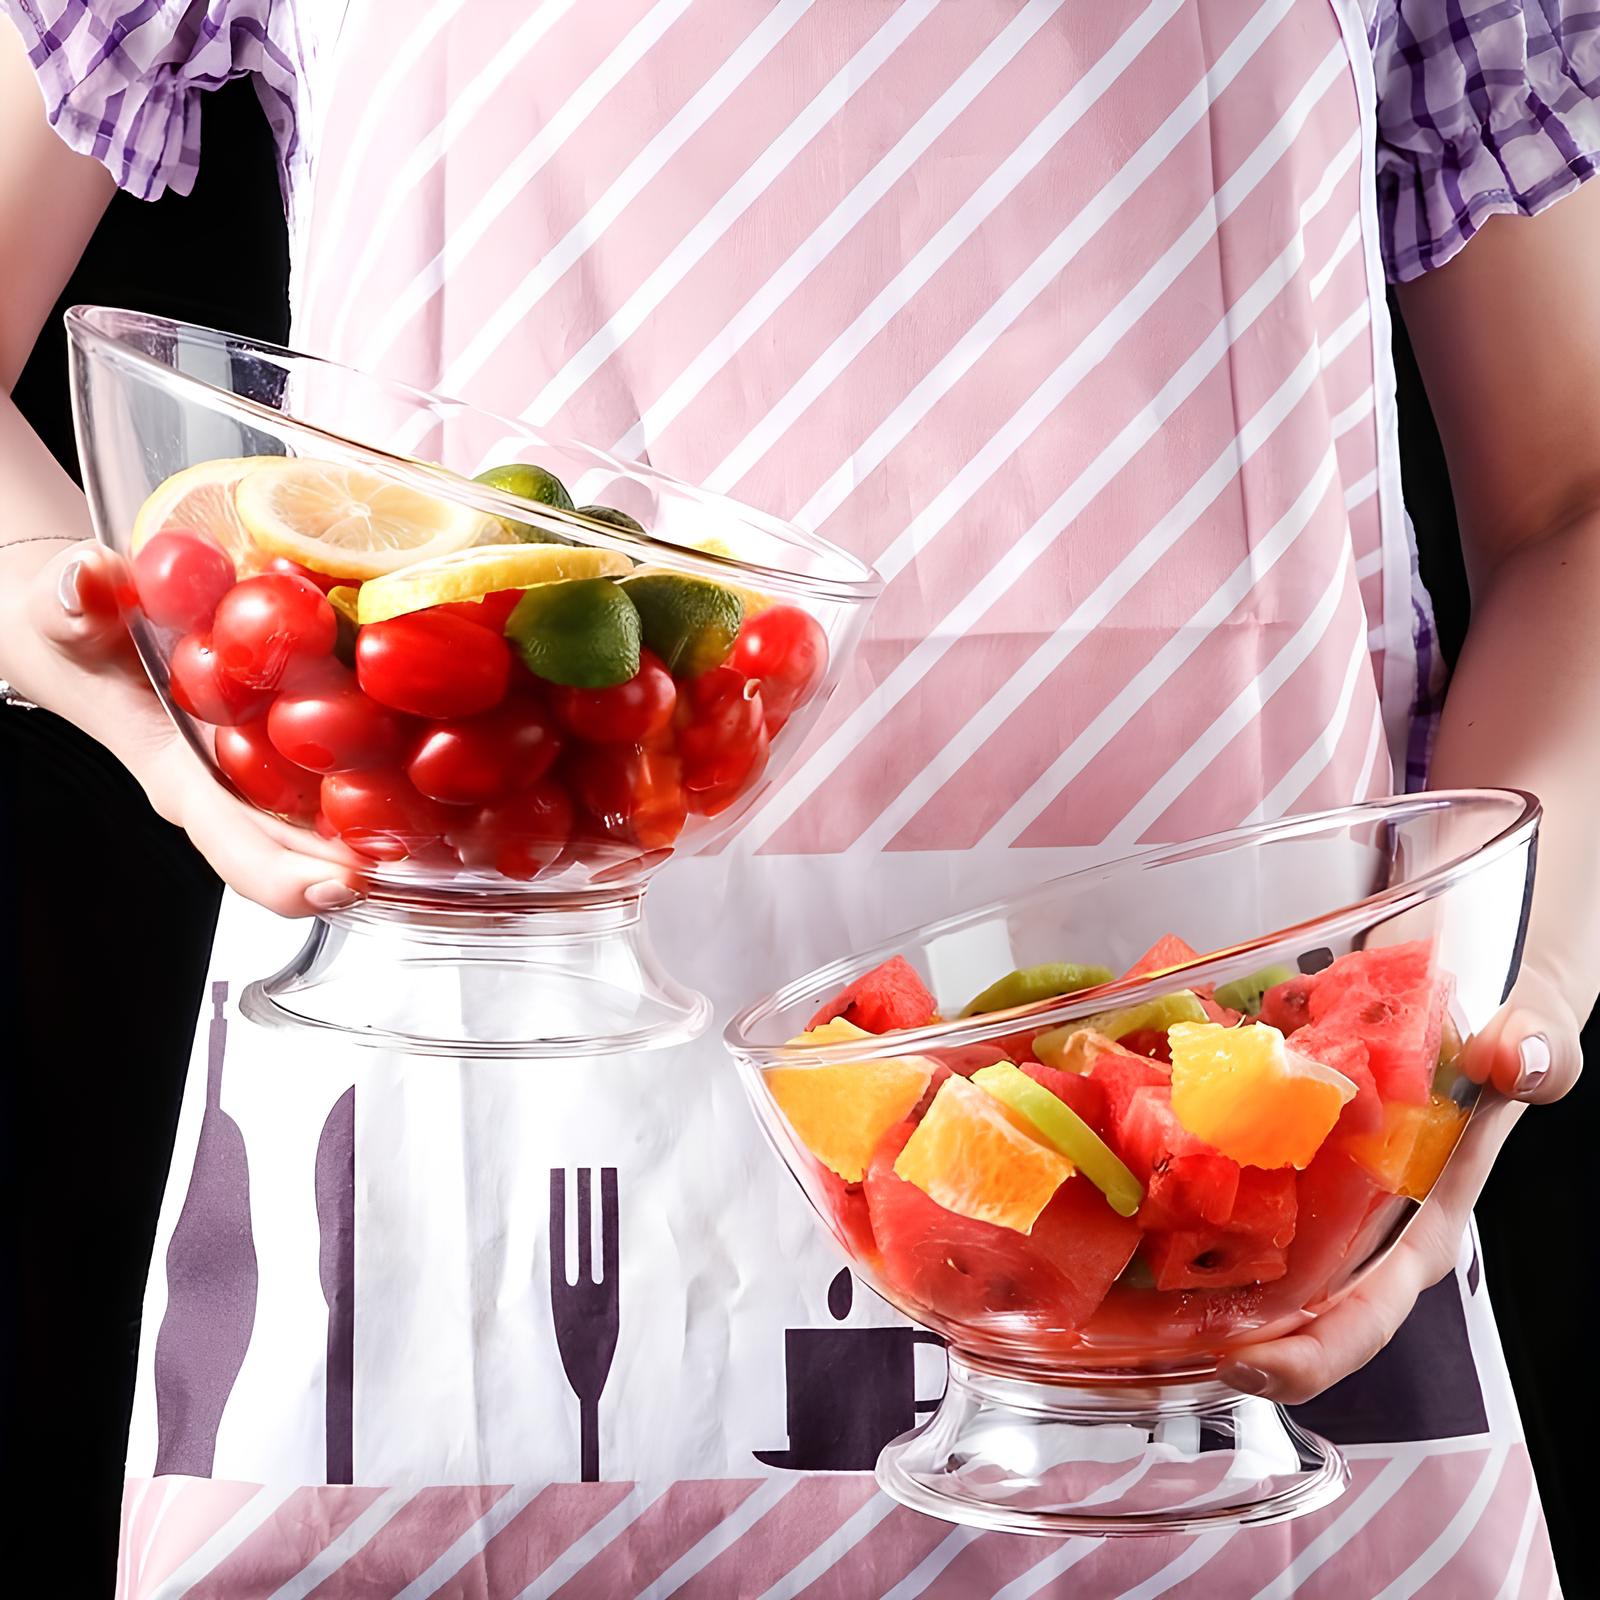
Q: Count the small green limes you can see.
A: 4